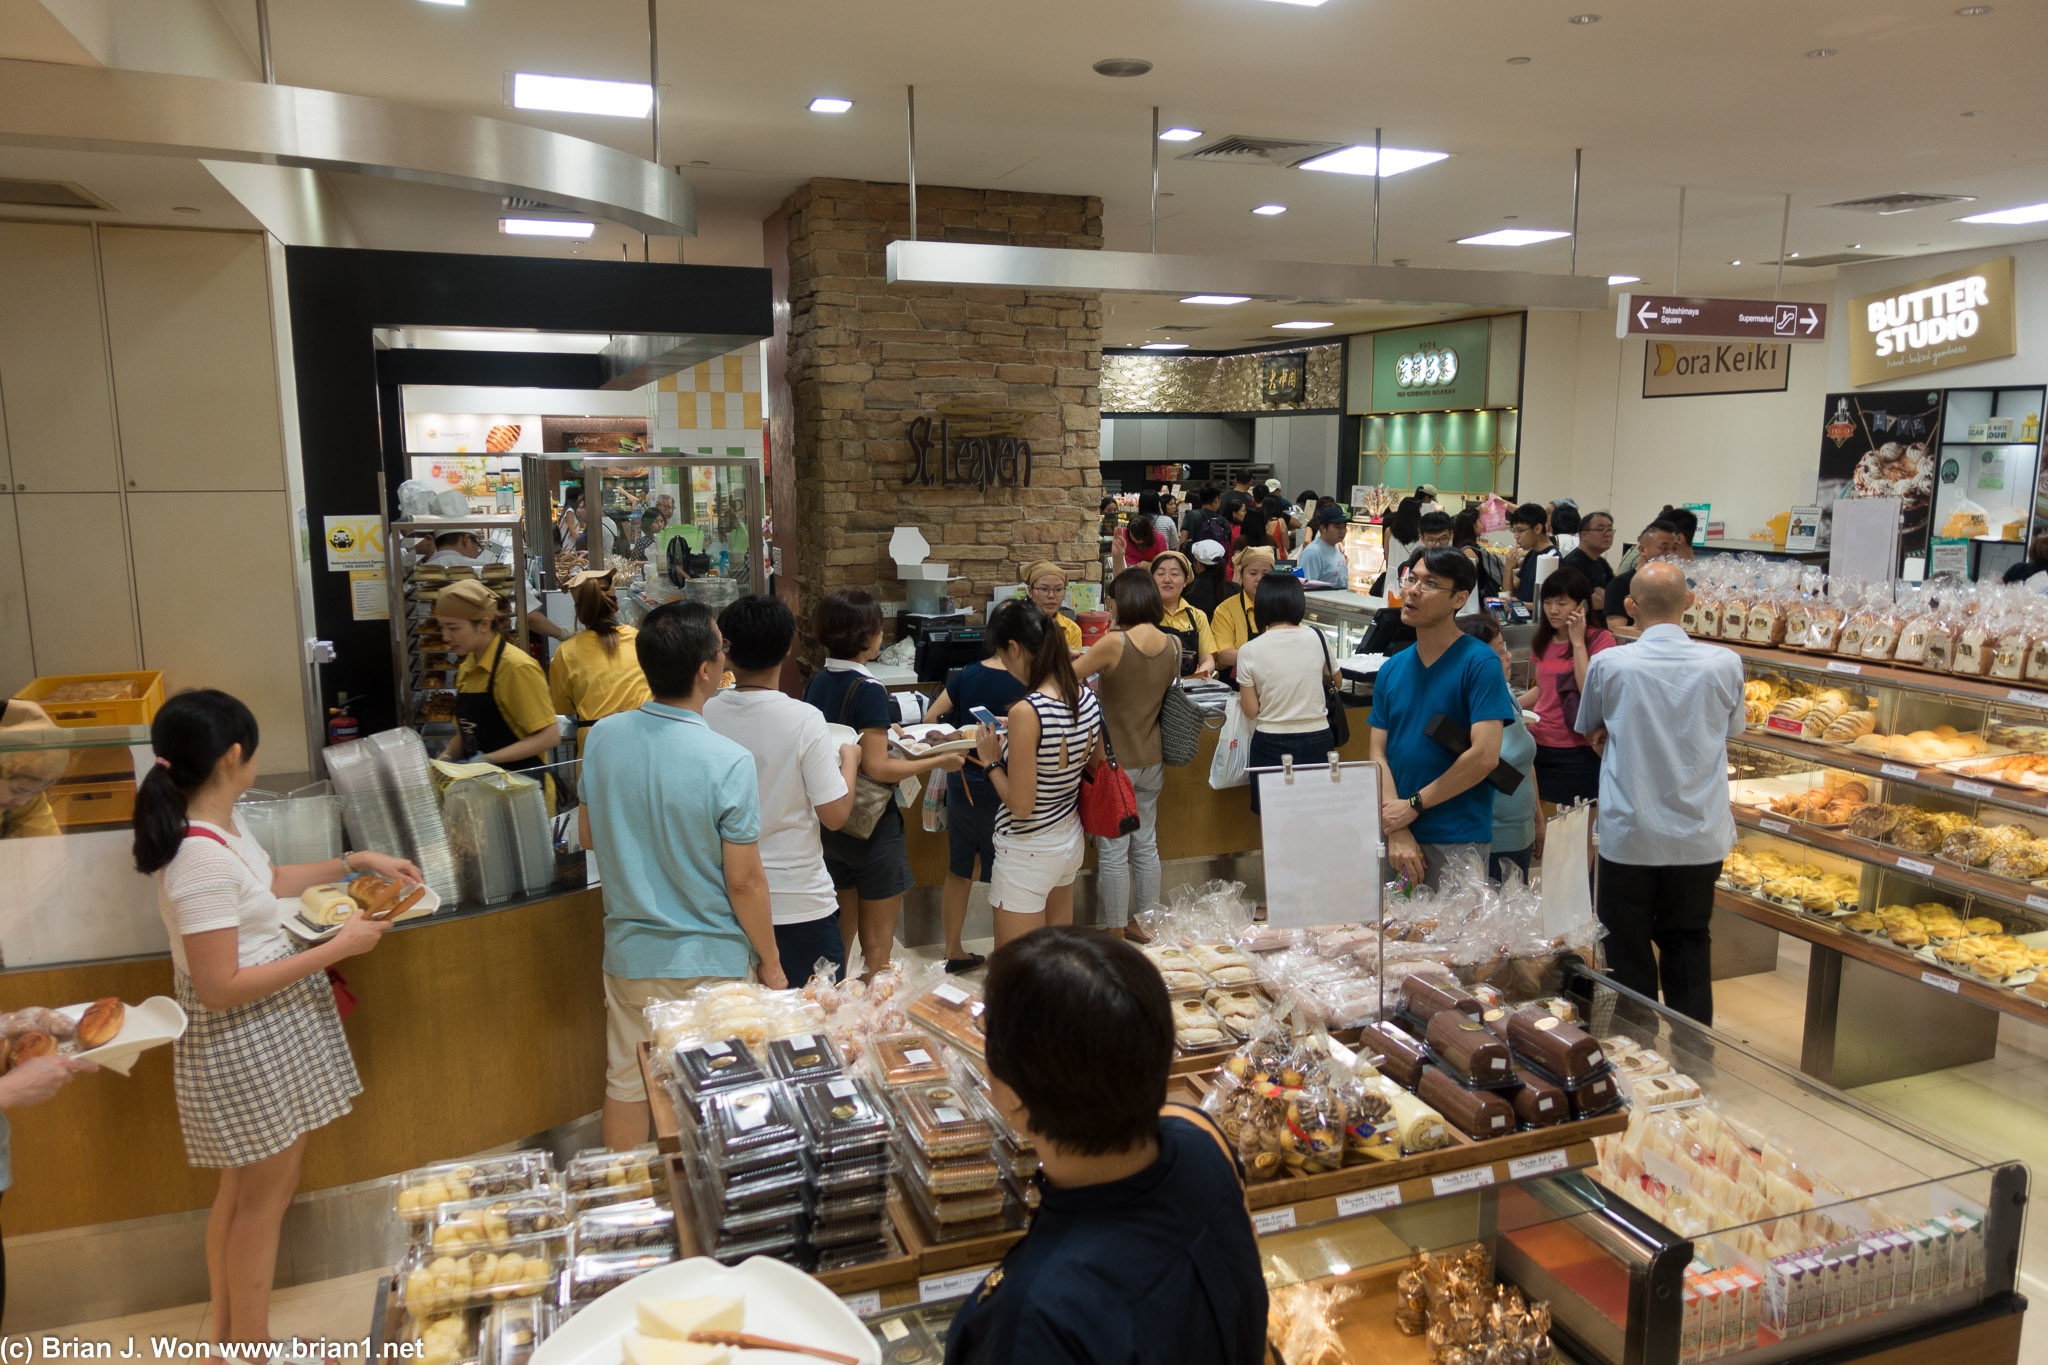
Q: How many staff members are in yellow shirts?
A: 6